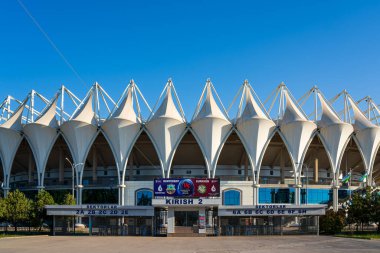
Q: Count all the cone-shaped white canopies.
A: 10